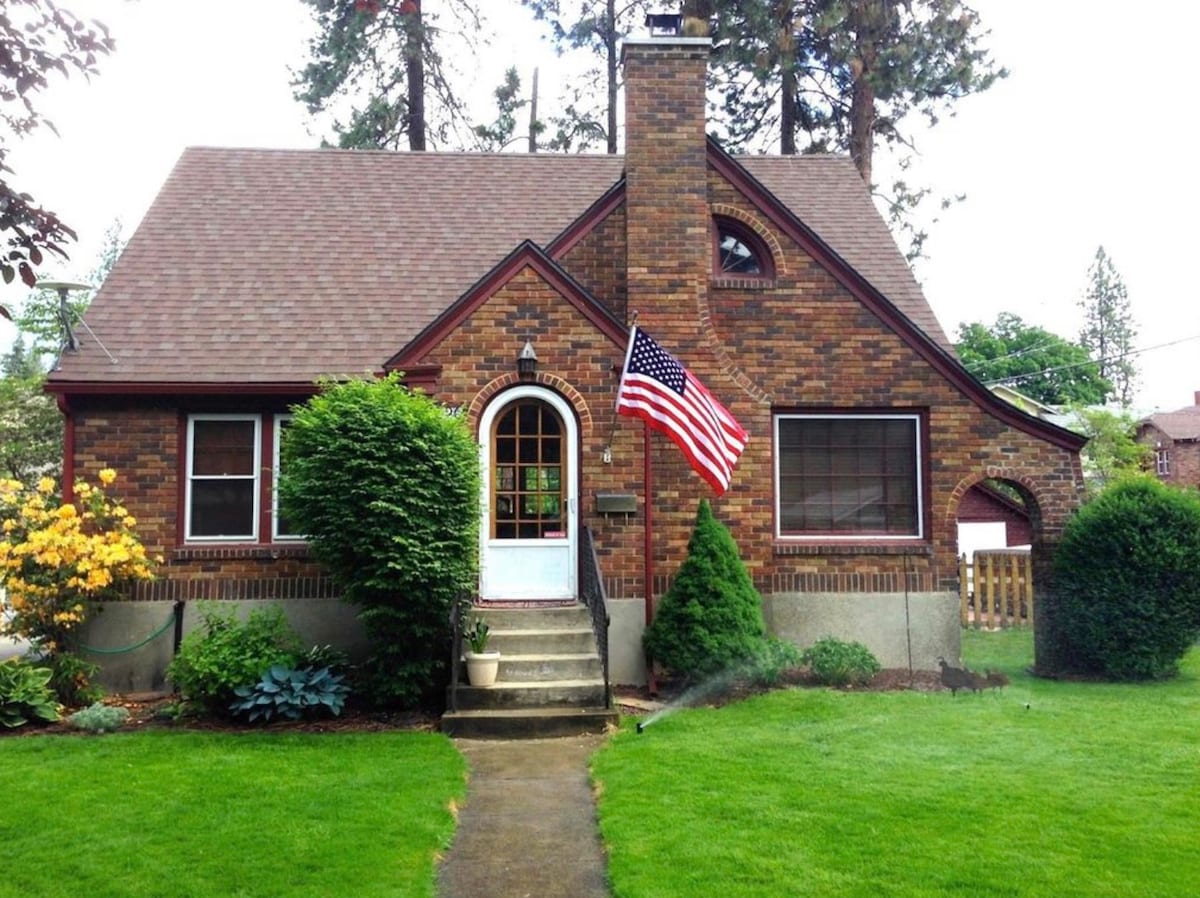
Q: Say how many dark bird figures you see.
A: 3